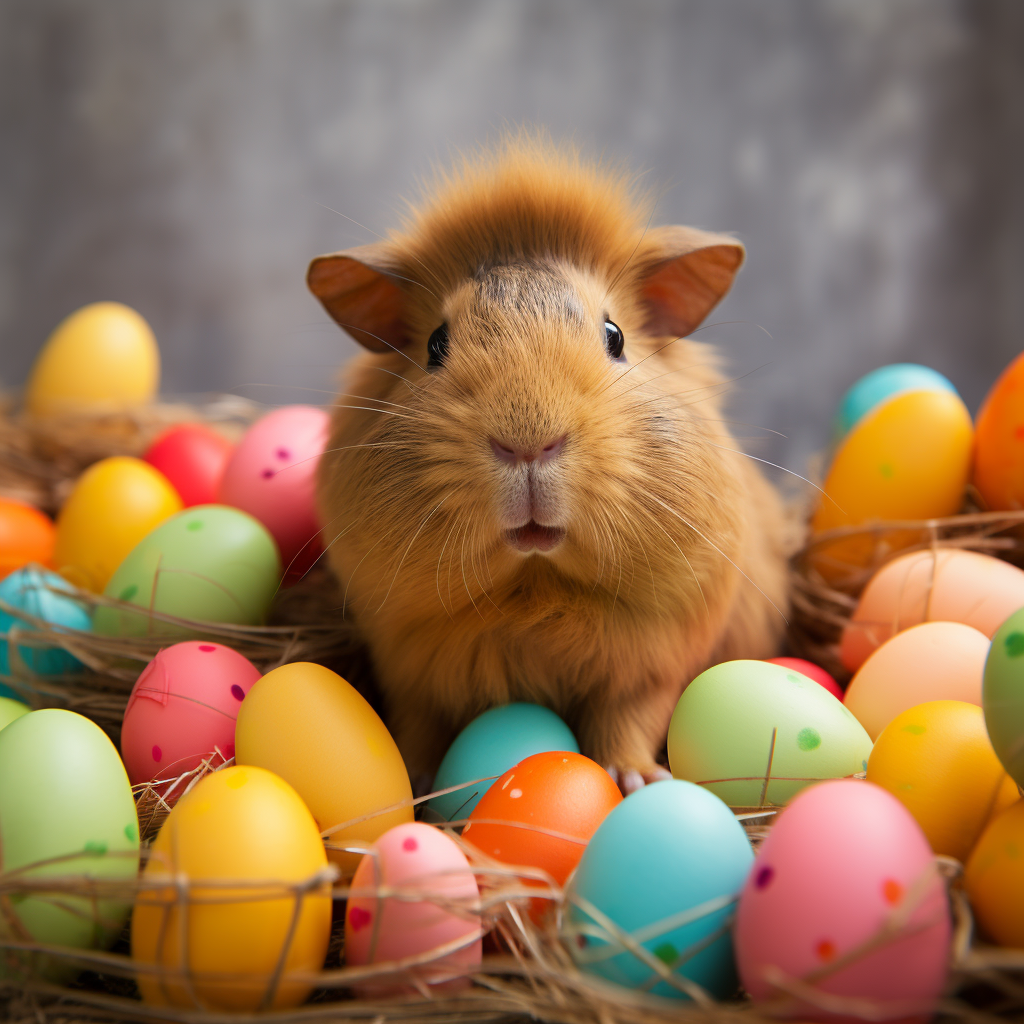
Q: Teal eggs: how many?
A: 4